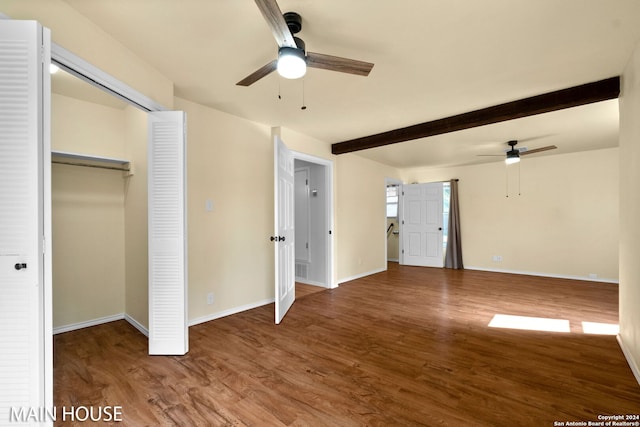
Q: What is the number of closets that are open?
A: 1